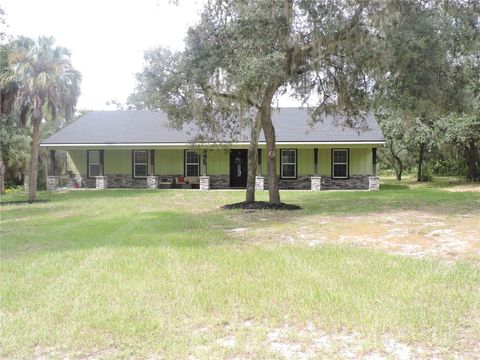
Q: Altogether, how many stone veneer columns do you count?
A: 7